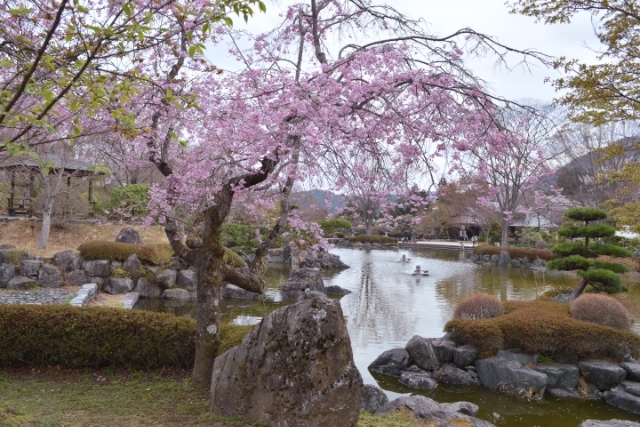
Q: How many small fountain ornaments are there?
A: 2